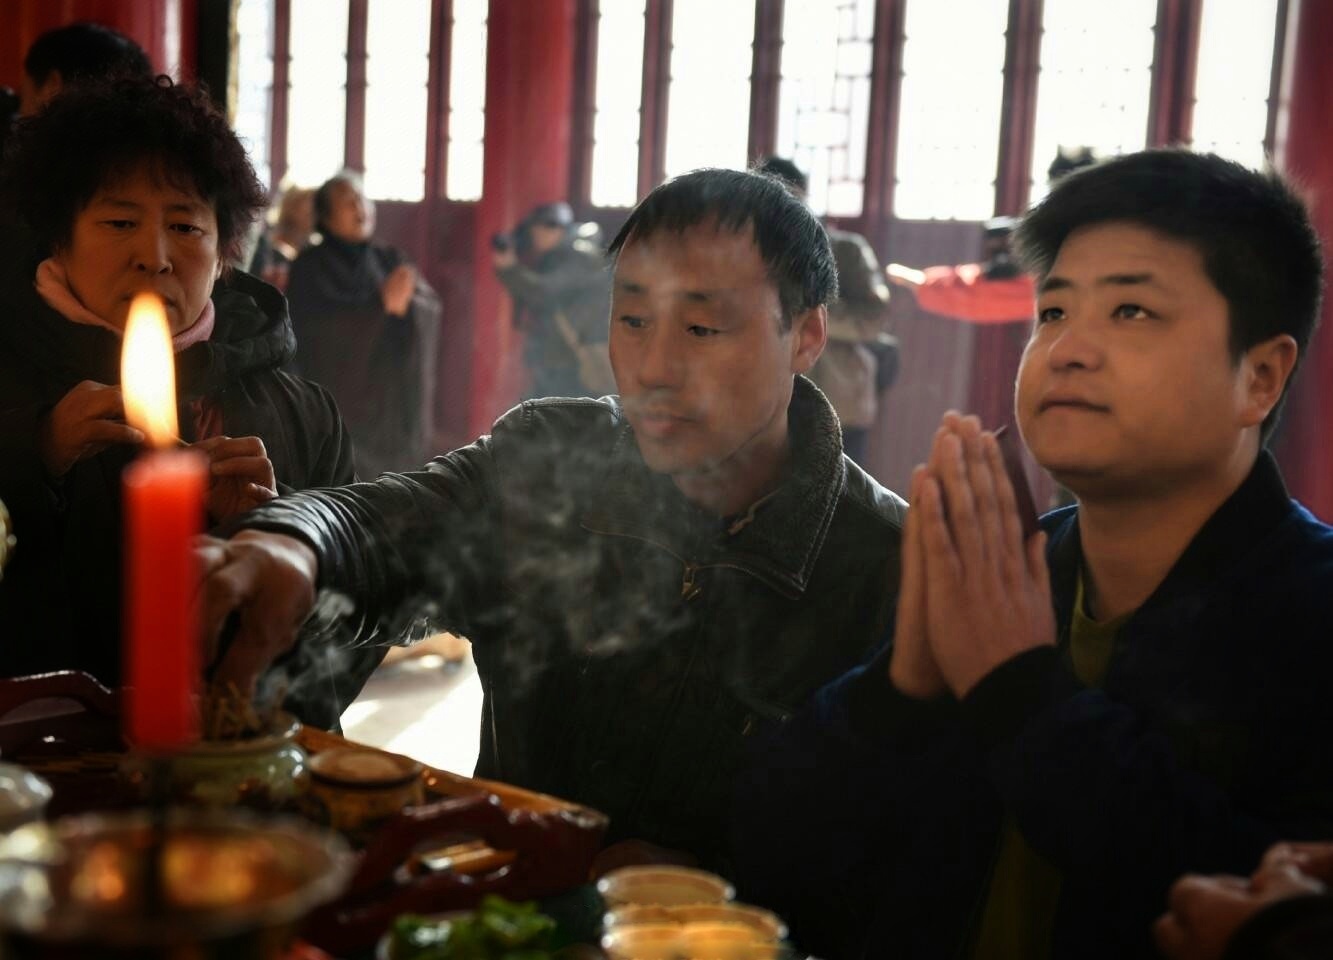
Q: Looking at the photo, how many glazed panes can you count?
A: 10